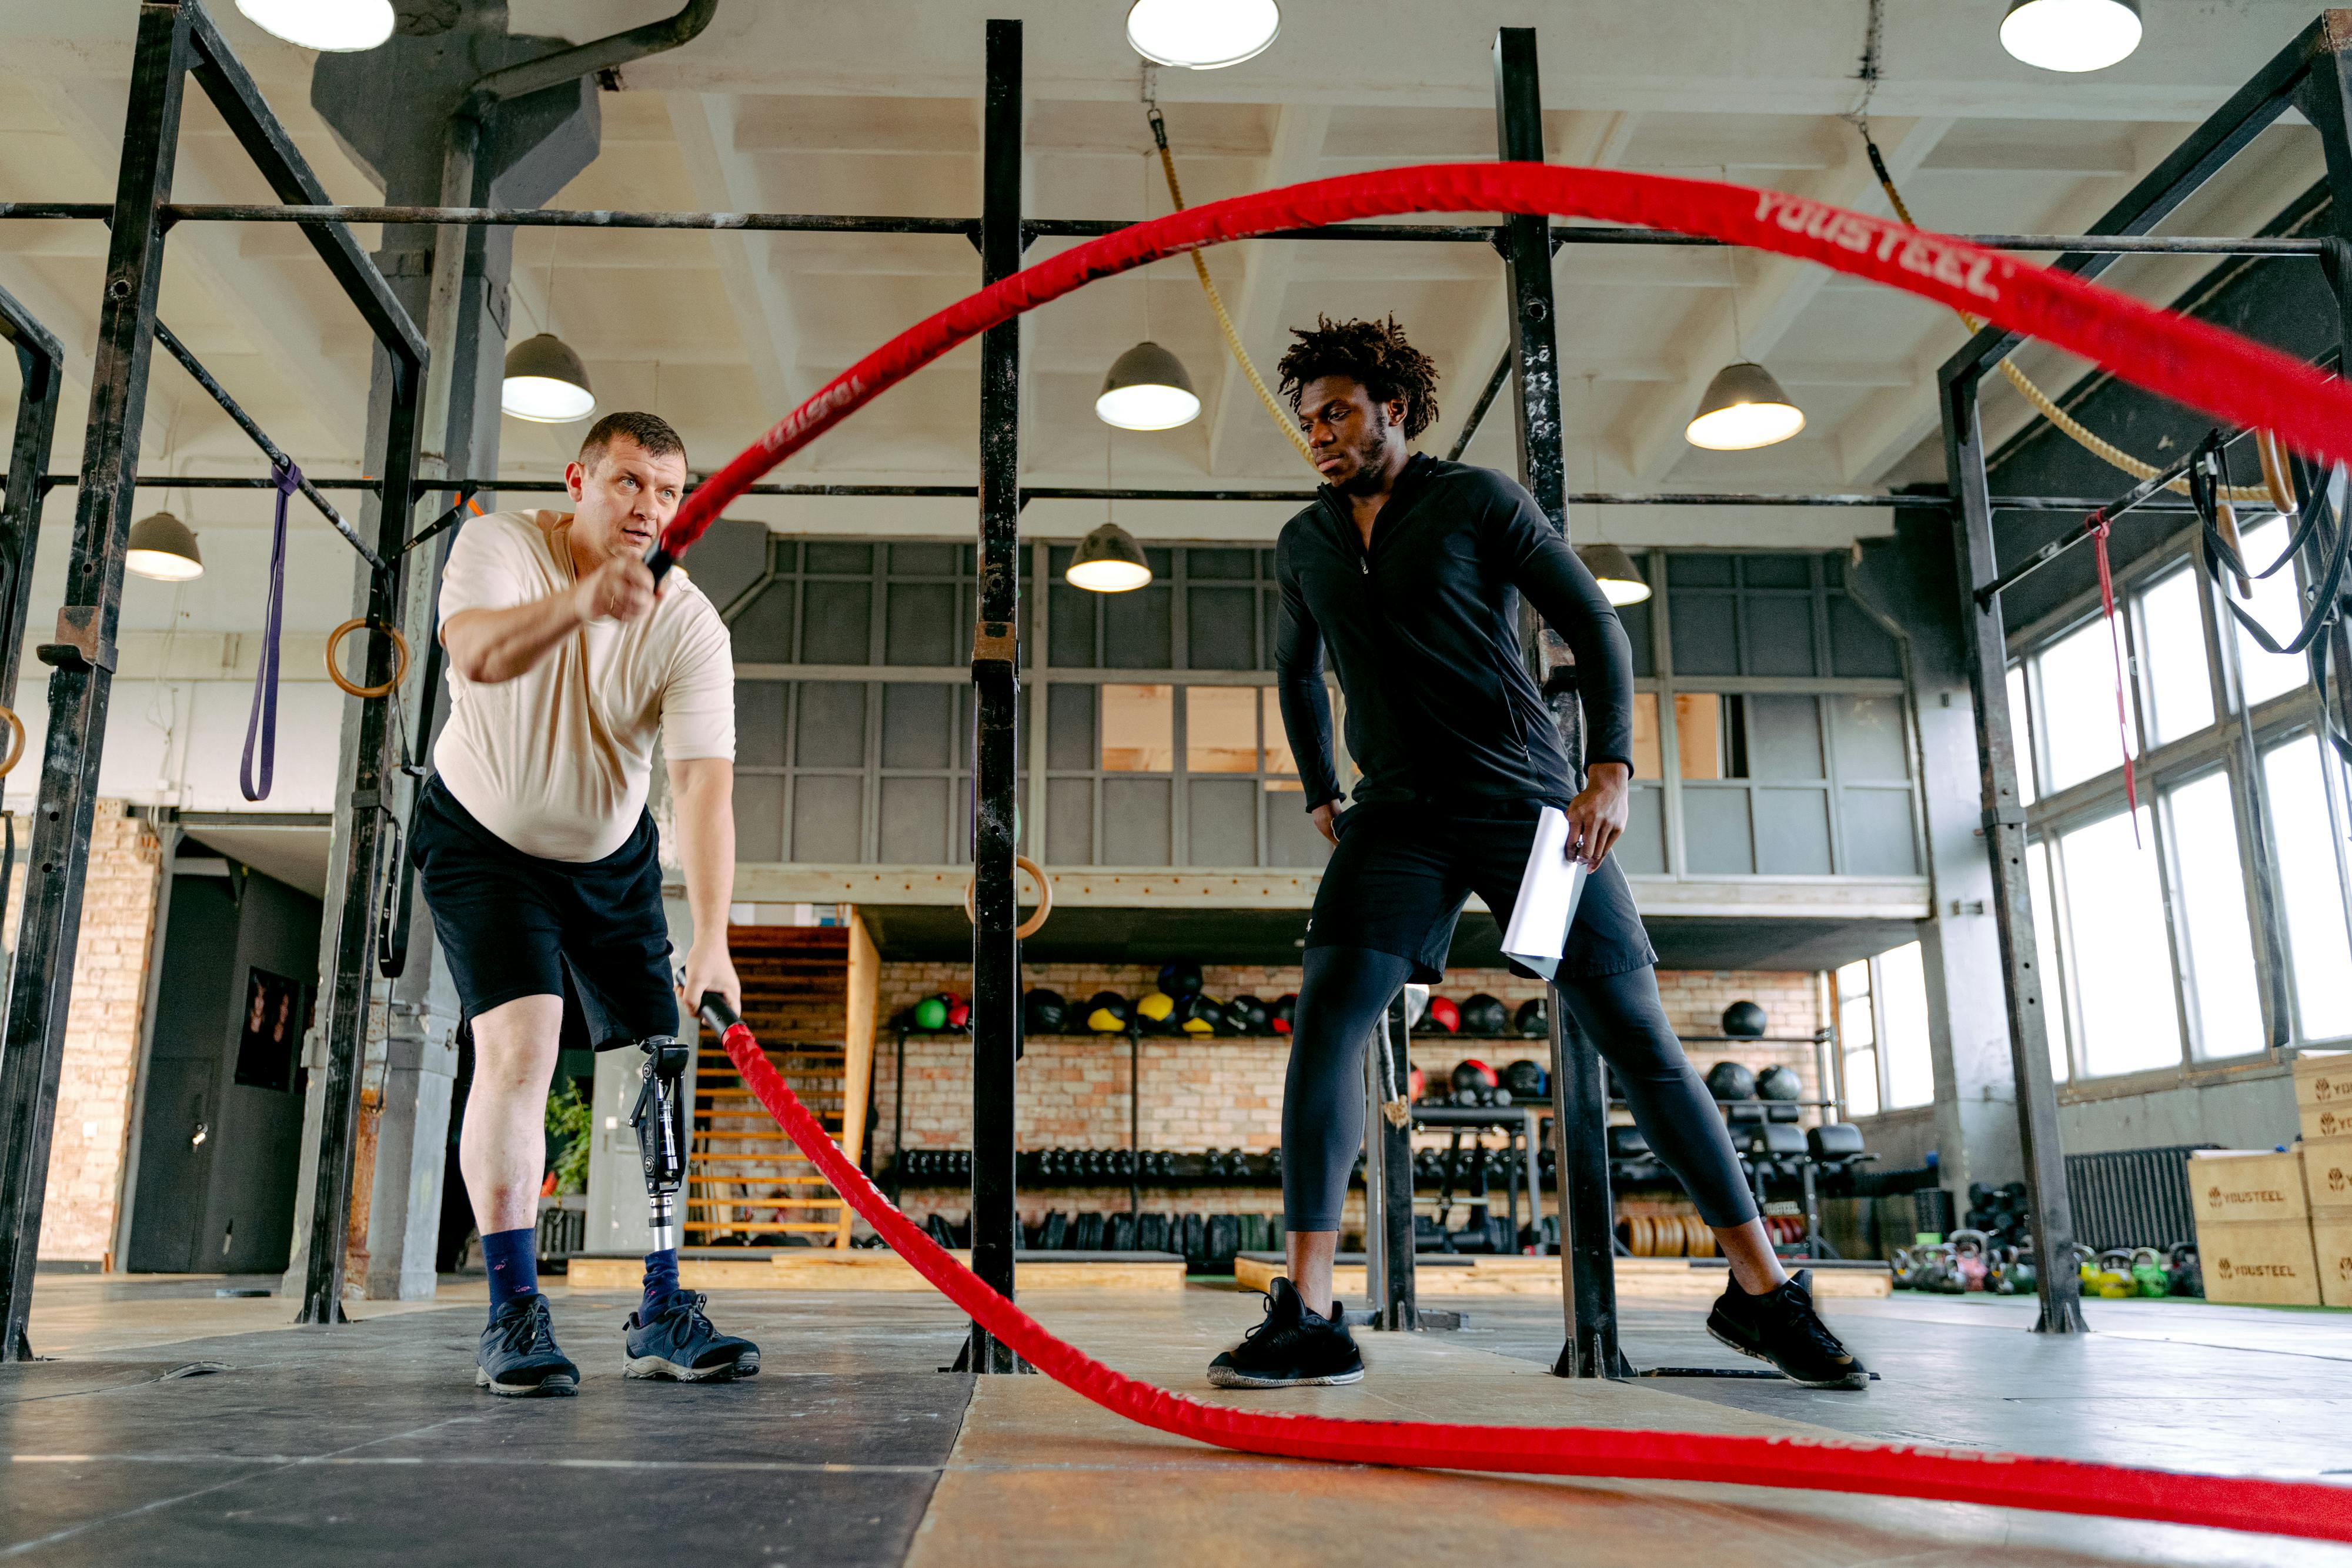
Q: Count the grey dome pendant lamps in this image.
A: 9